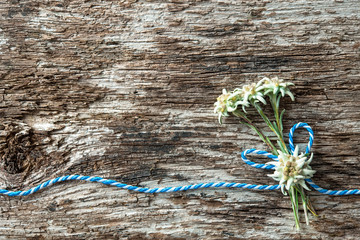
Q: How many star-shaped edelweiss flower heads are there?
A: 4